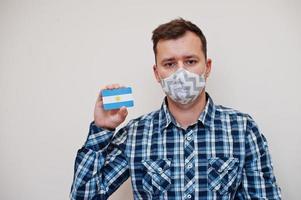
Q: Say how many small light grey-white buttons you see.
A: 4